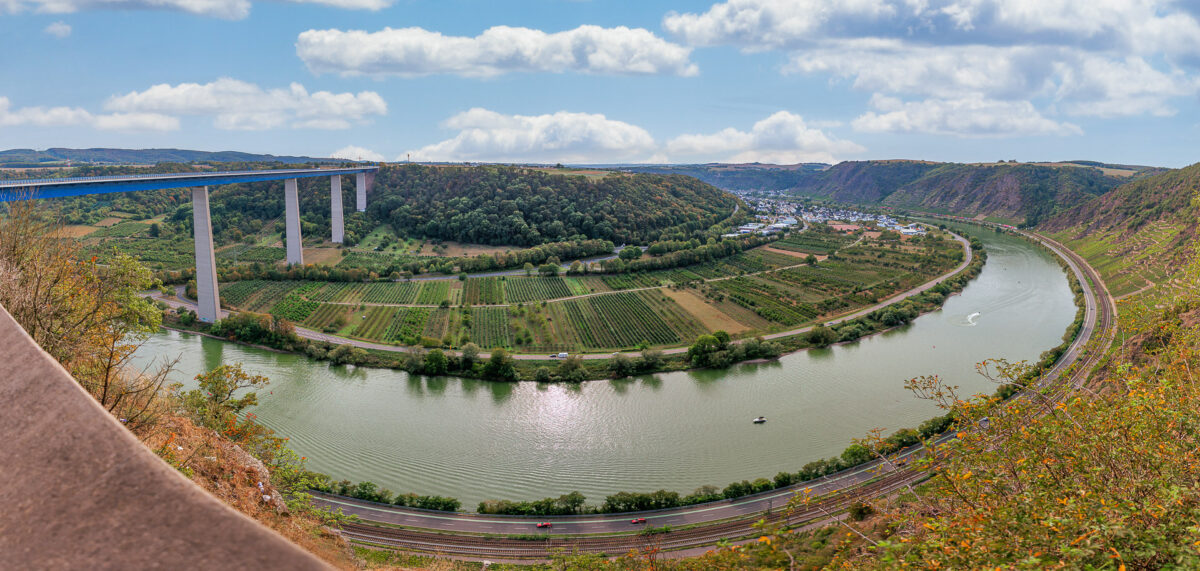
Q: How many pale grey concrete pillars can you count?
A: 4